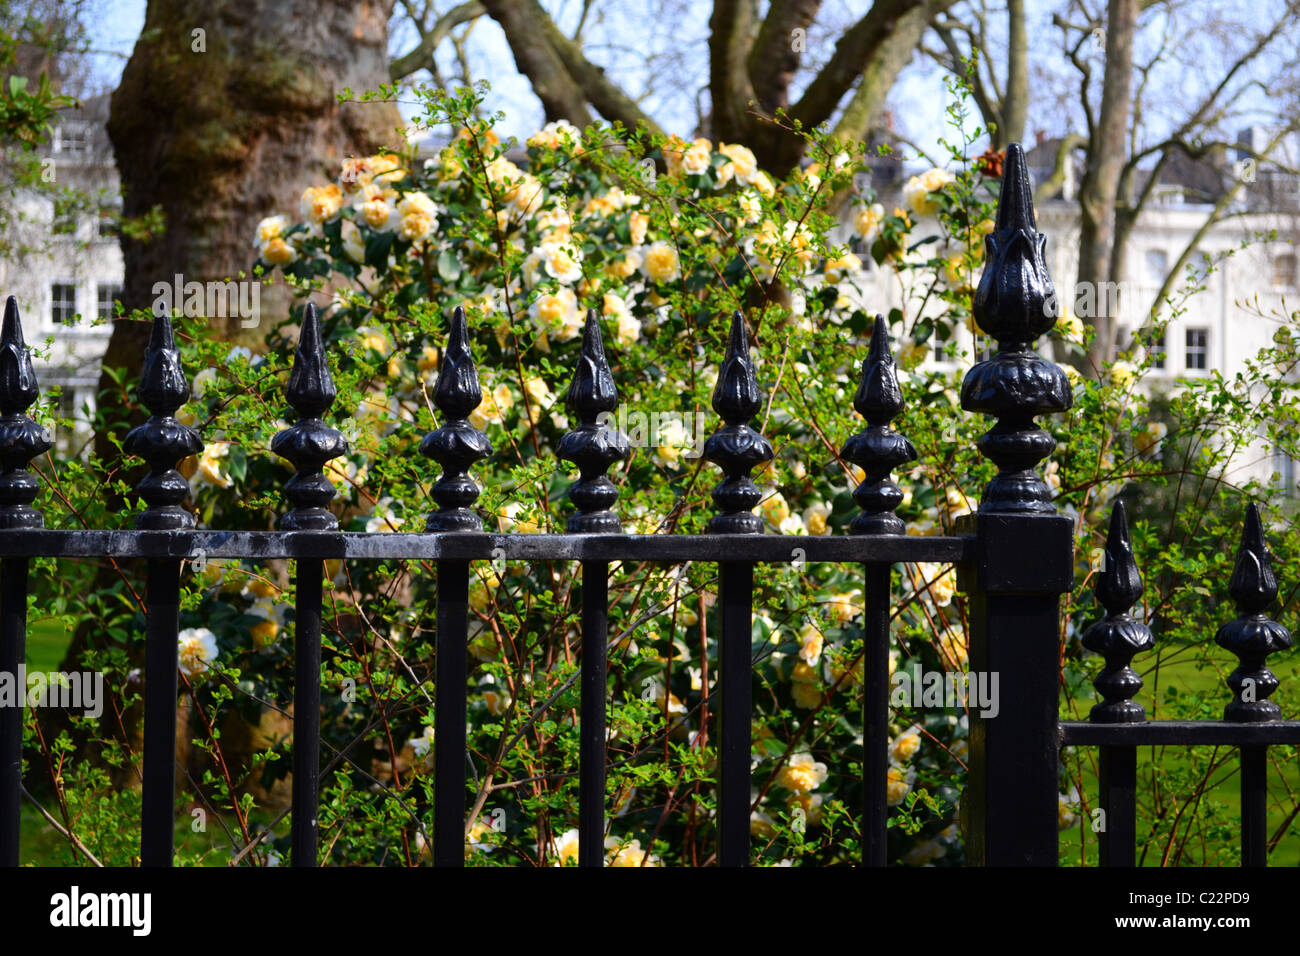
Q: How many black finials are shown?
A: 10